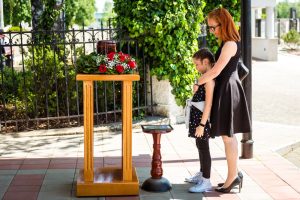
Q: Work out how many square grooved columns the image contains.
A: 2